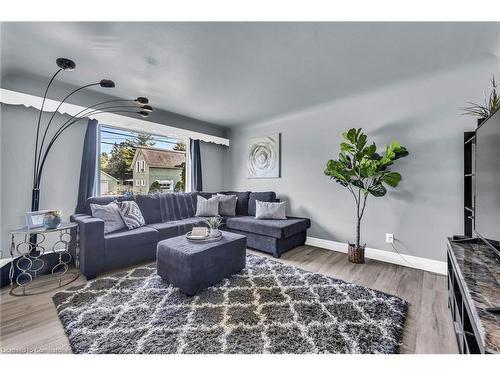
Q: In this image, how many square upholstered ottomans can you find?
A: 1